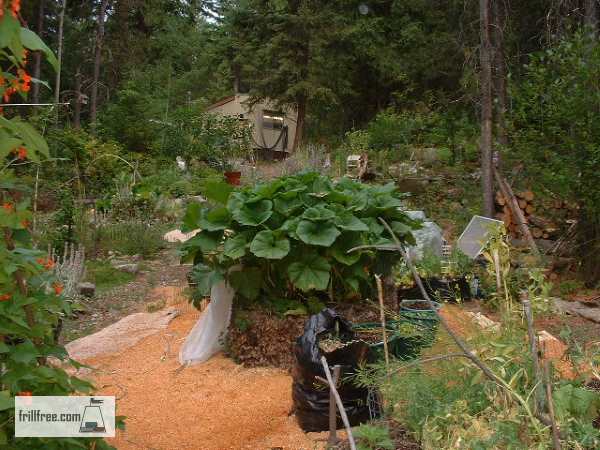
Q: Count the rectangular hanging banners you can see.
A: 0